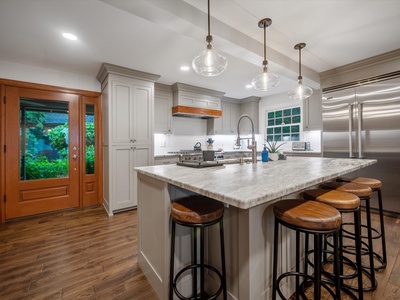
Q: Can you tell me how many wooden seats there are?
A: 5